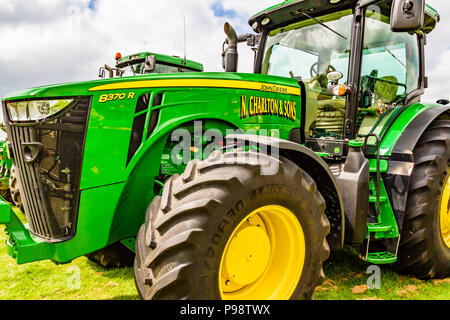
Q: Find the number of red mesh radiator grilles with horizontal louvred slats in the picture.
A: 0